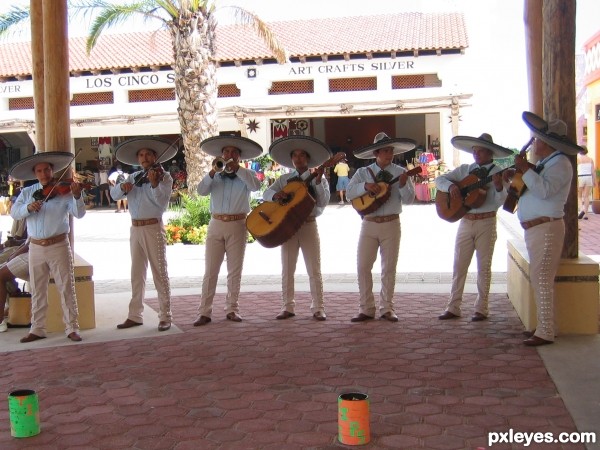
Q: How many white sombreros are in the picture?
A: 7